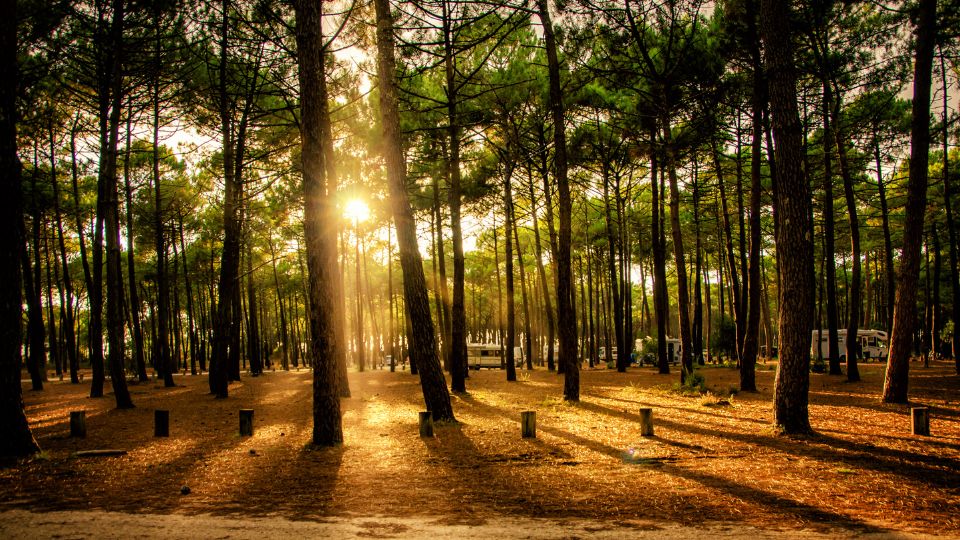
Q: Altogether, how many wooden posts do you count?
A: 7